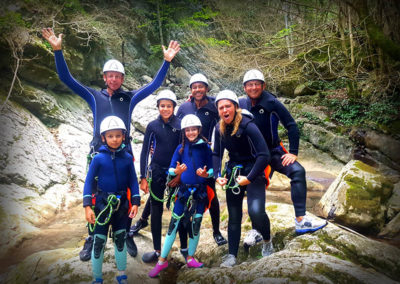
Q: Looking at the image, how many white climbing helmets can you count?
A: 7